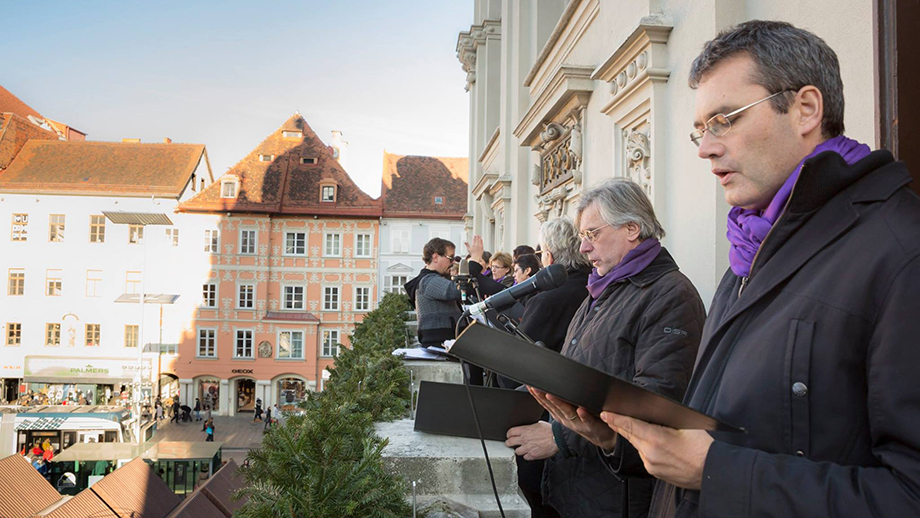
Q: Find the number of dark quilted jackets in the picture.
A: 1